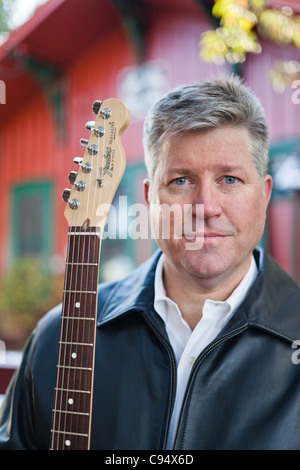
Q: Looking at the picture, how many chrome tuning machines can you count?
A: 6